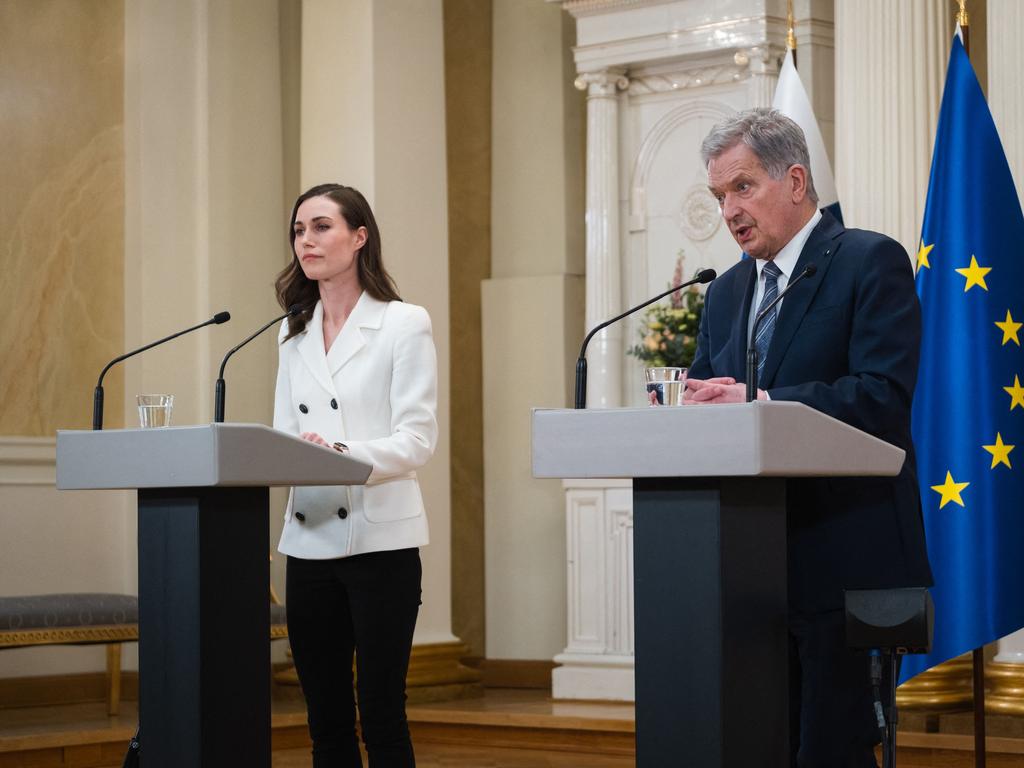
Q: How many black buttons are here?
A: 4